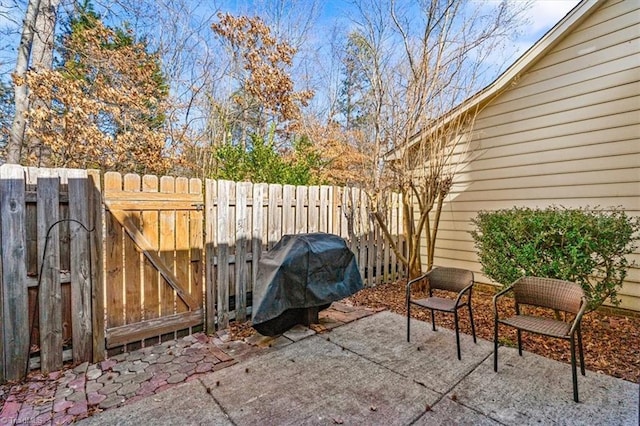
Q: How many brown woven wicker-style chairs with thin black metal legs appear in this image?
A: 2